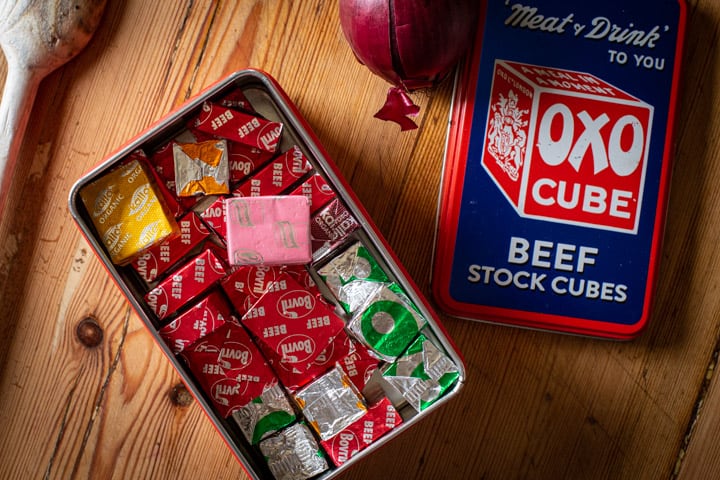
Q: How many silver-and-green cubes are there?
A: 5